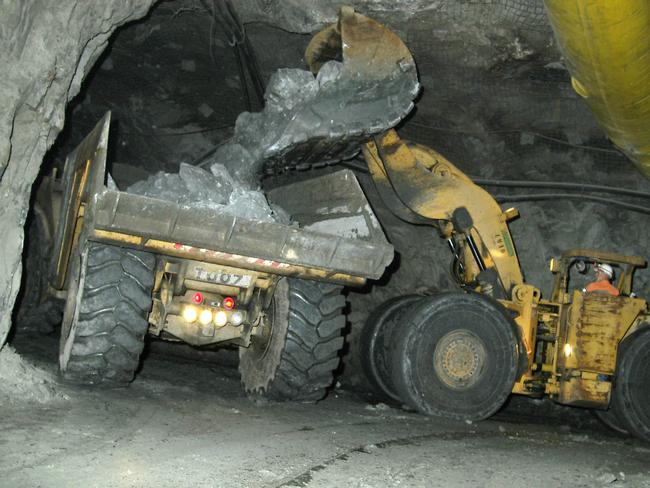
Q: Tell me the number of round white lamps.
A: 4